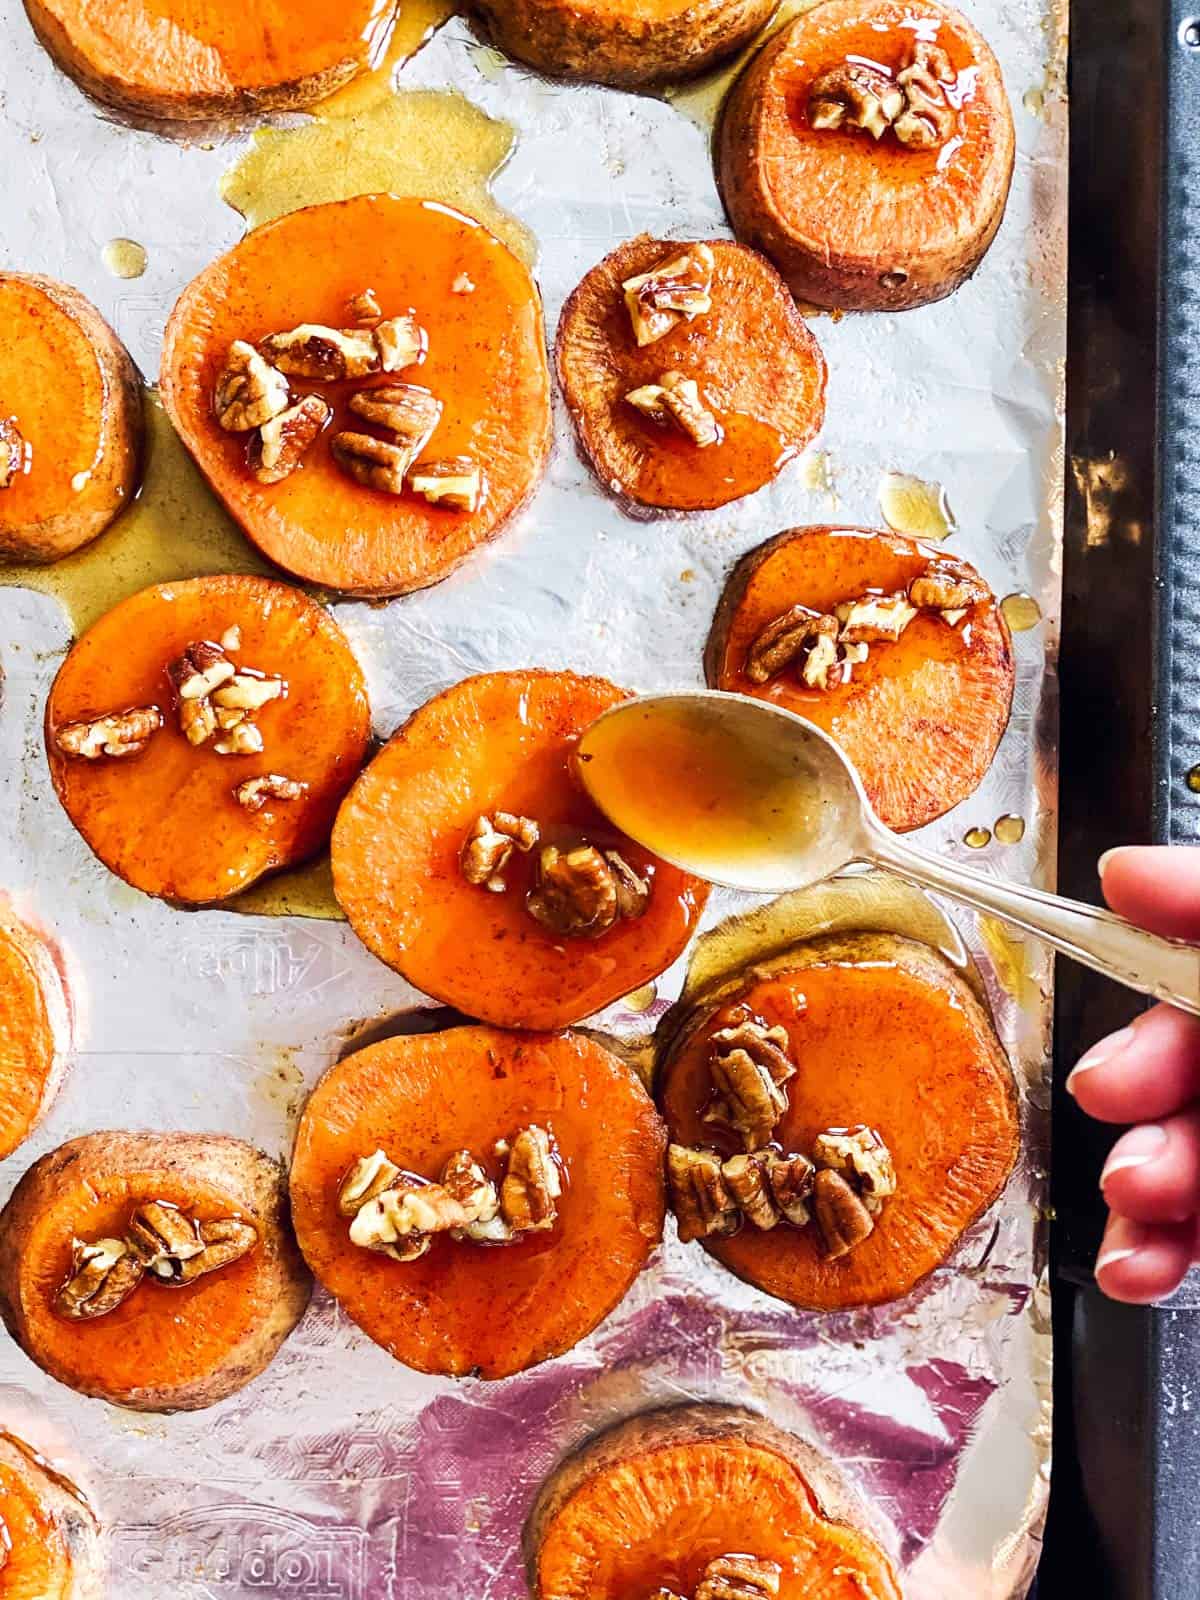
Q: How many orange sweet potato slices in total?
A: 15